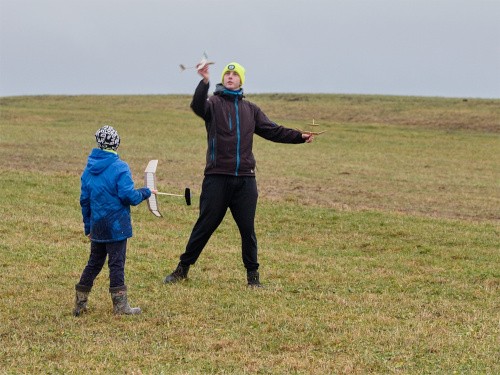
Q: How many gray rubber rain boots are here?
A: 2